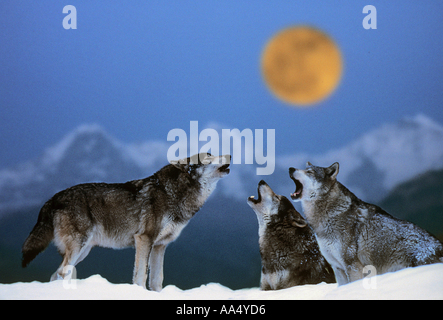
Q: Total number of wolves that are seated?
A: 2